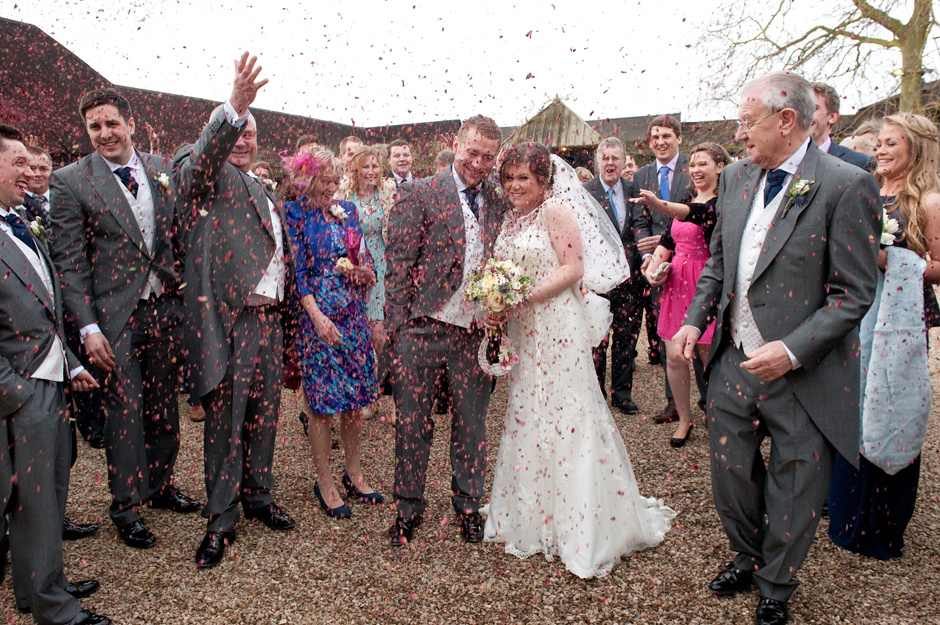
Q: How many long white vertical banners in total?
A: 0